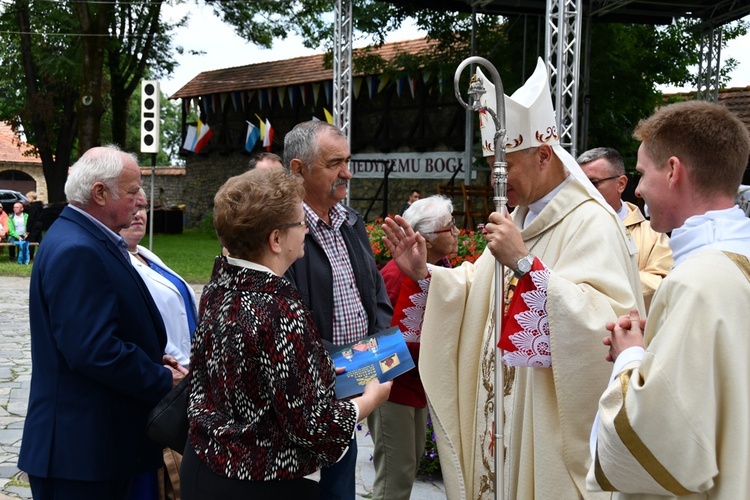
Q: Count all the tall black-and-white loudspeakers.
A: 1